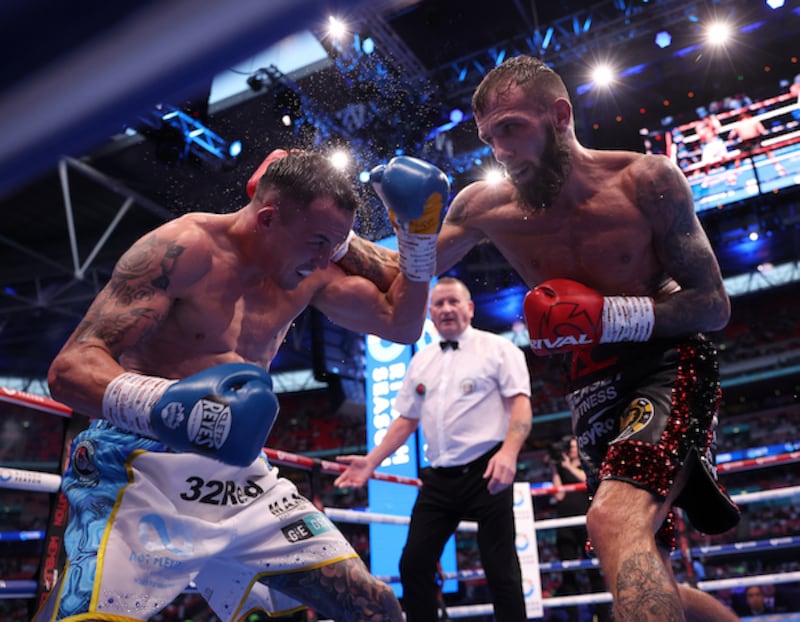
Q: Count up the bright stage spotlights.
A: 5